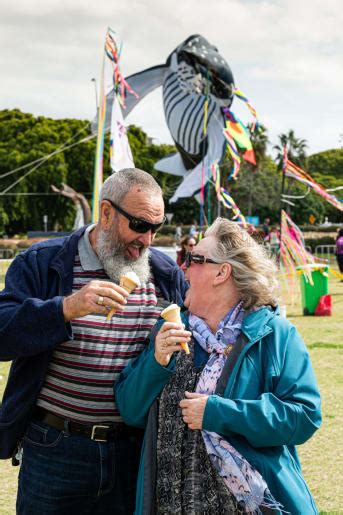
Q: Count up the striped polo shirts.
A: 1